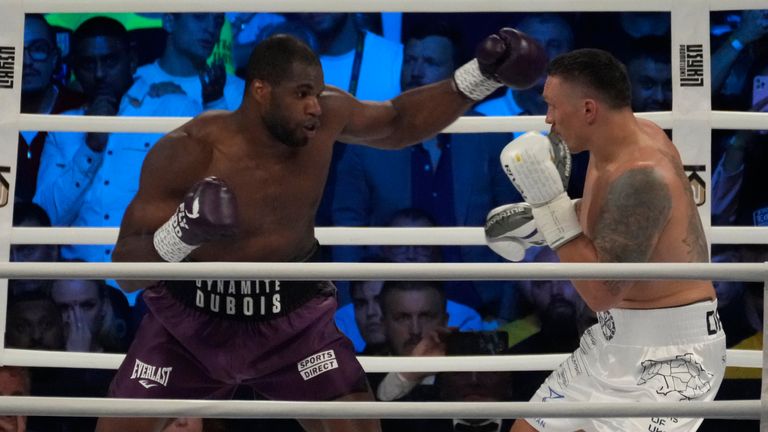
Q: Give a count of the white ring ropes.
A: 6